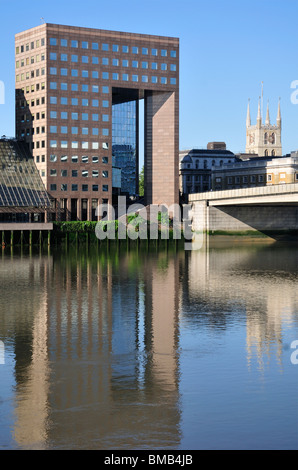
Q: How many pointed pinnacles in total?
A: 4